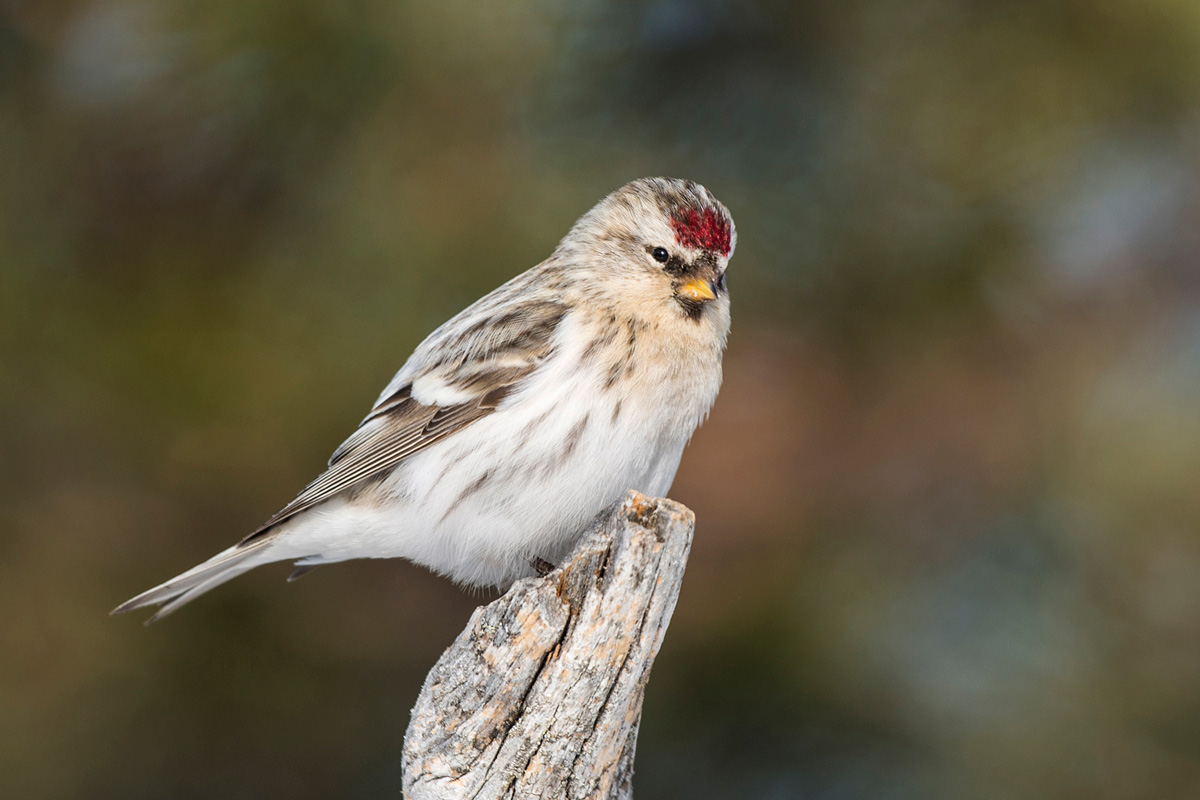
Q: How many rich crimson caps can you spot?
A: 1